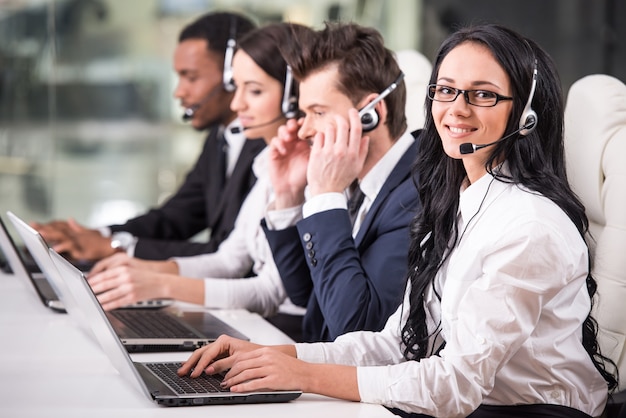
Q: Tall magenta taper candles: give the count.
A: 0